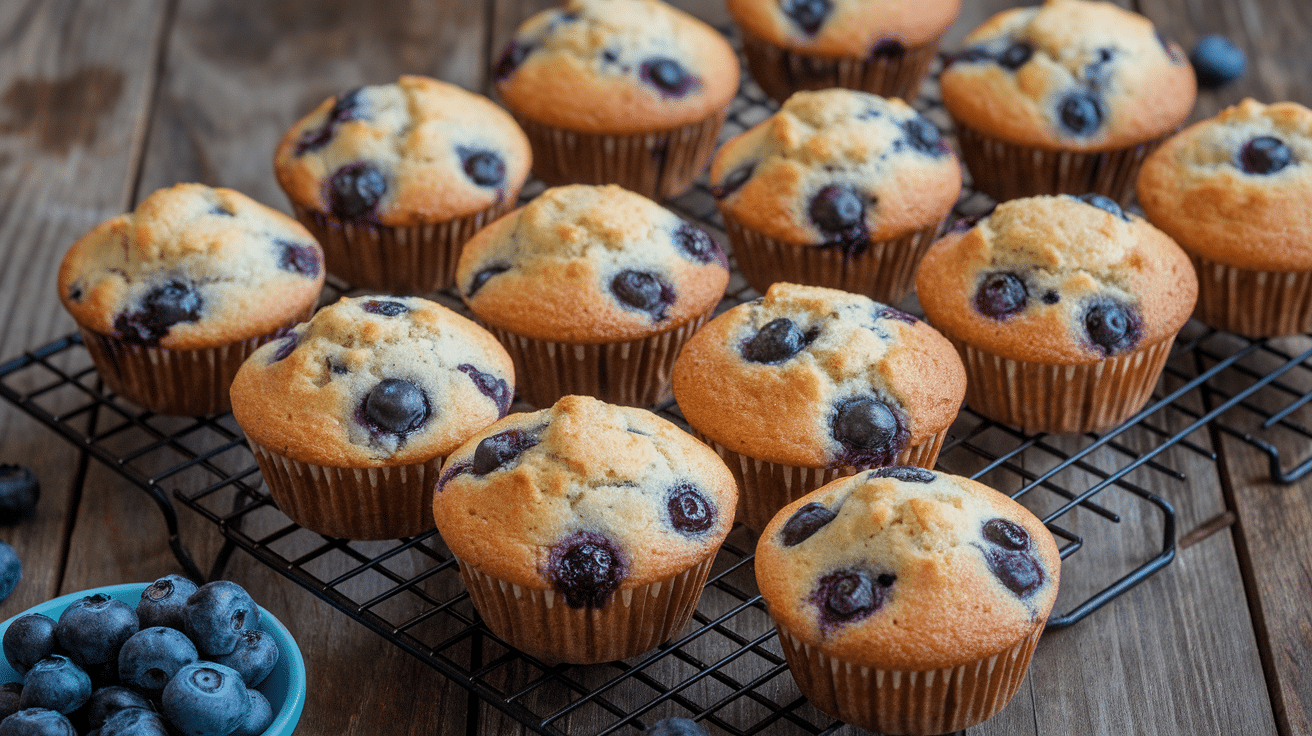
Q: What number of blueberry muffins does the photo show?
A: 13